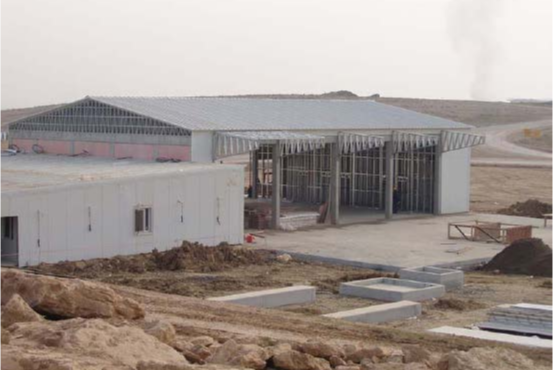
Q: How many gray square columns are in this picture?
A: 4